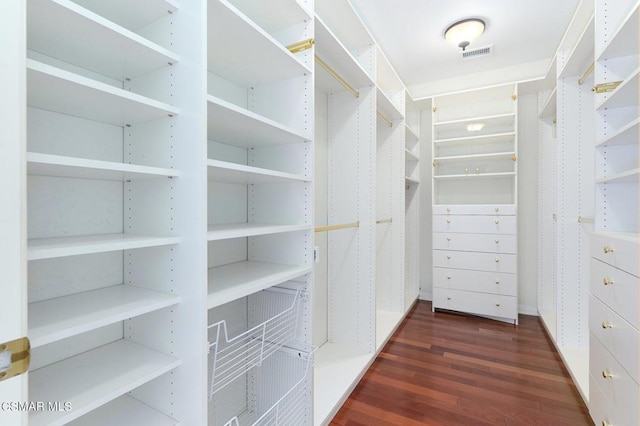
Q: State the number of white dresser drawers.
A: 11